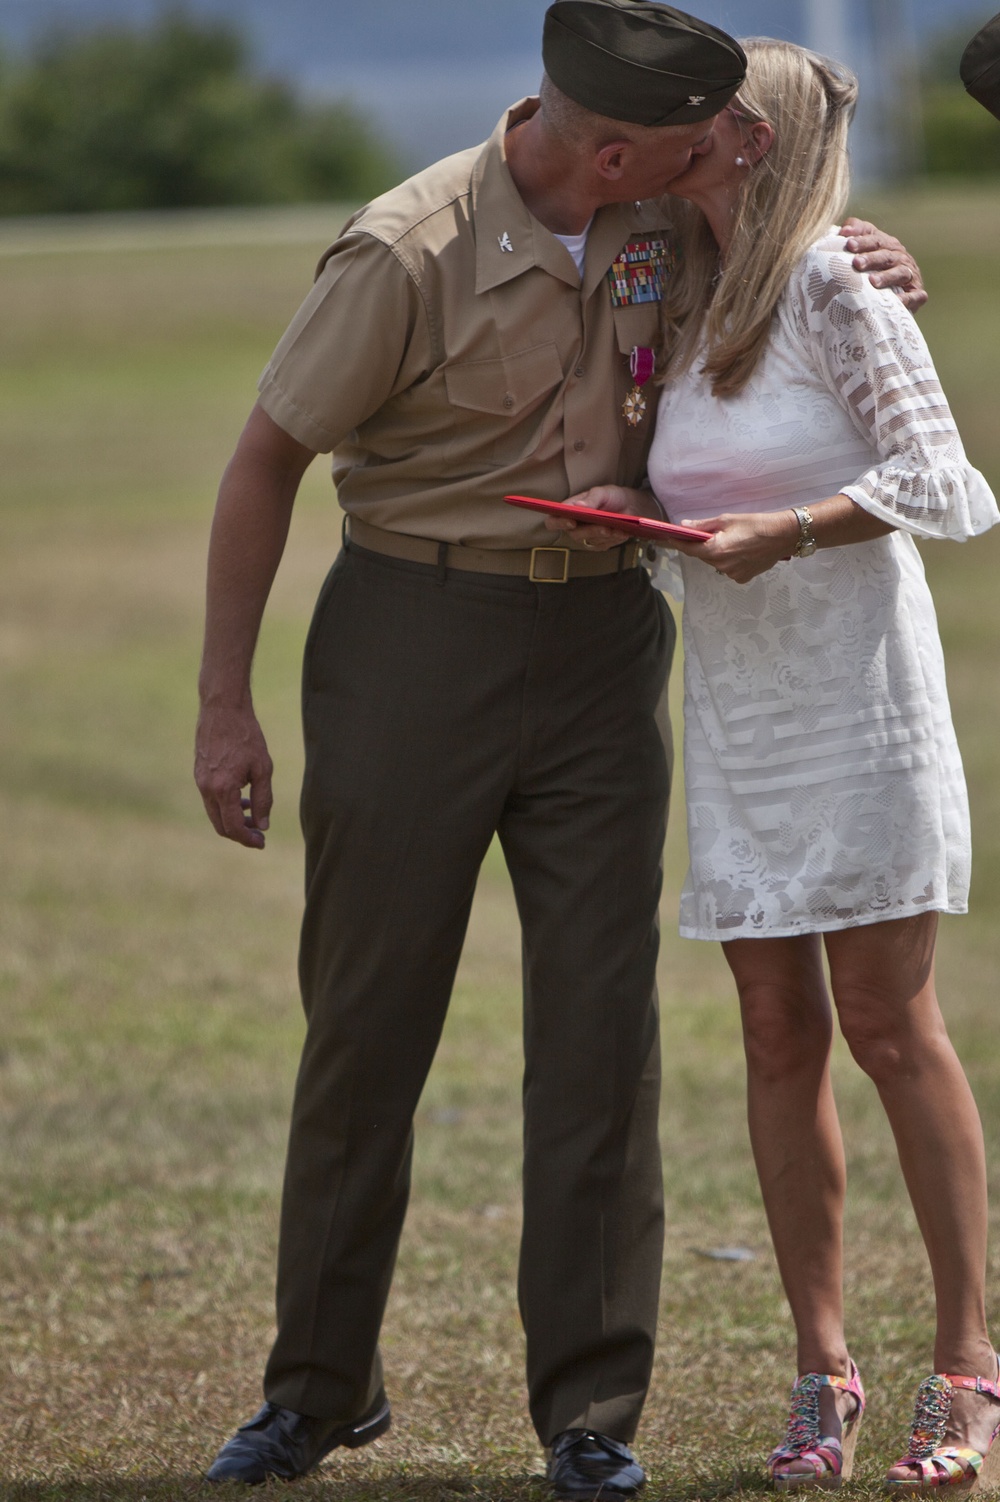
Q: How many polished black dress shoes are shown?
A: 2